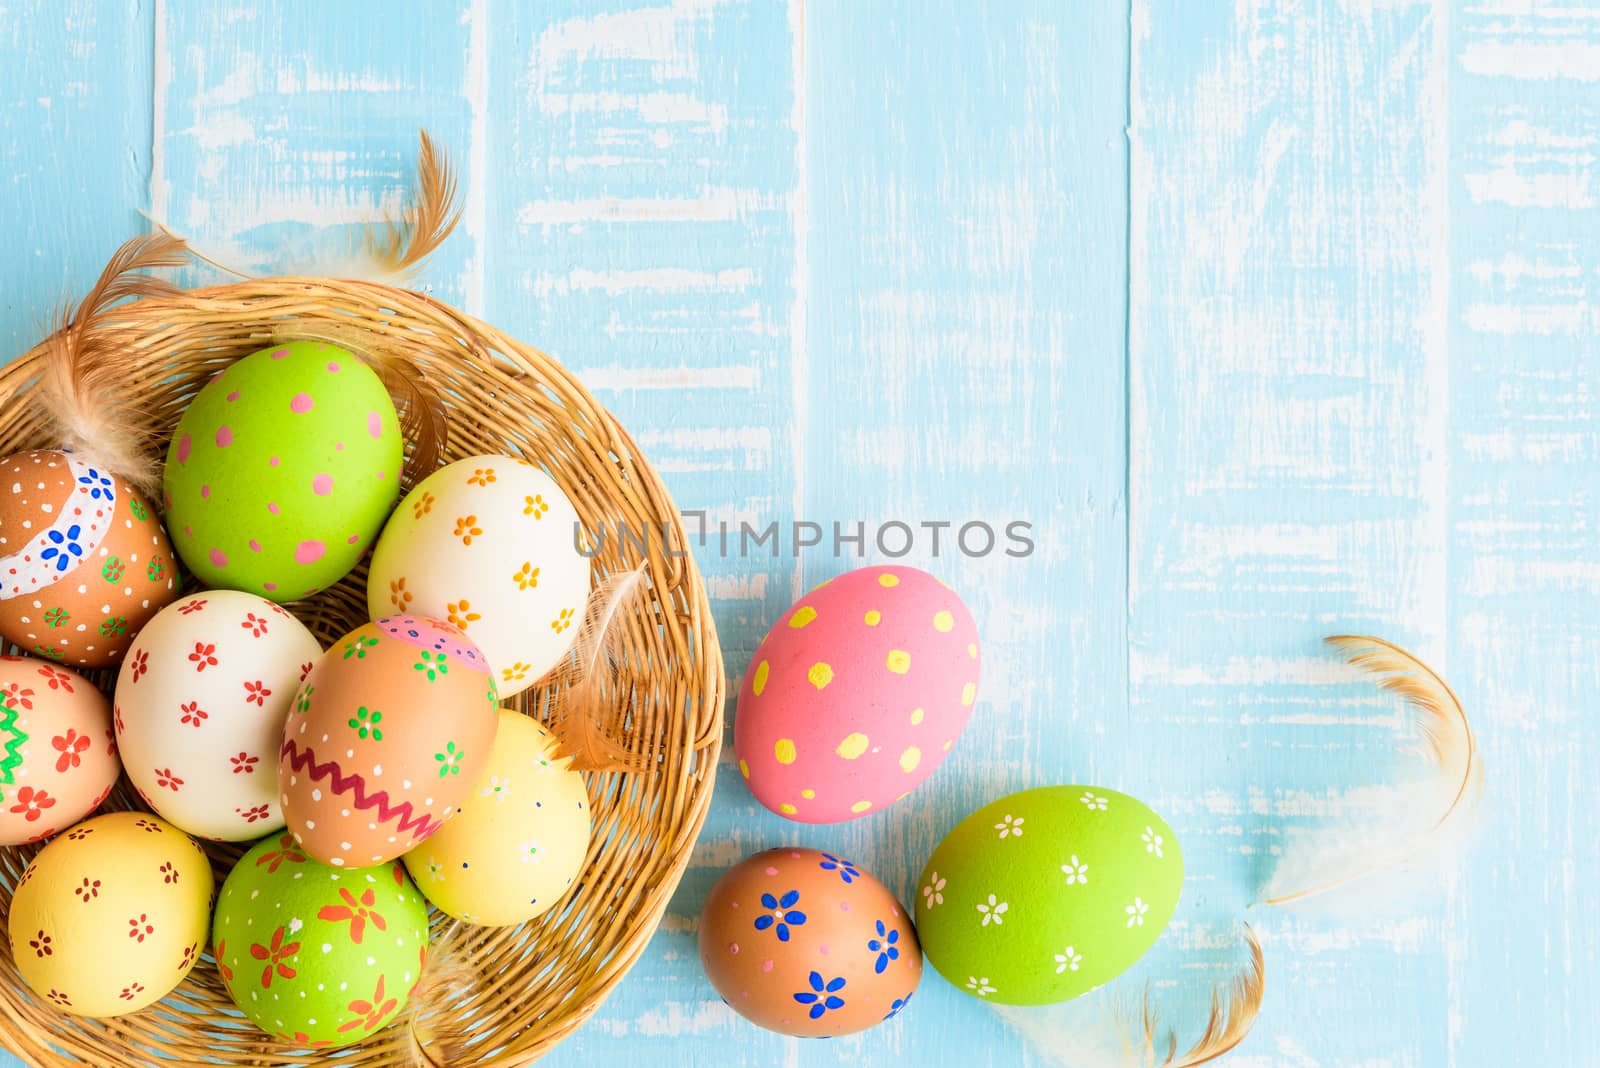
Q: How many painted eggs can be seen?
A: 12